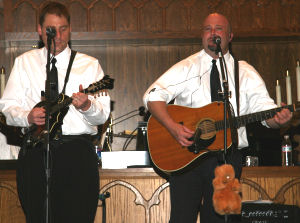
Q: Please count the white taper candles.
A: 4